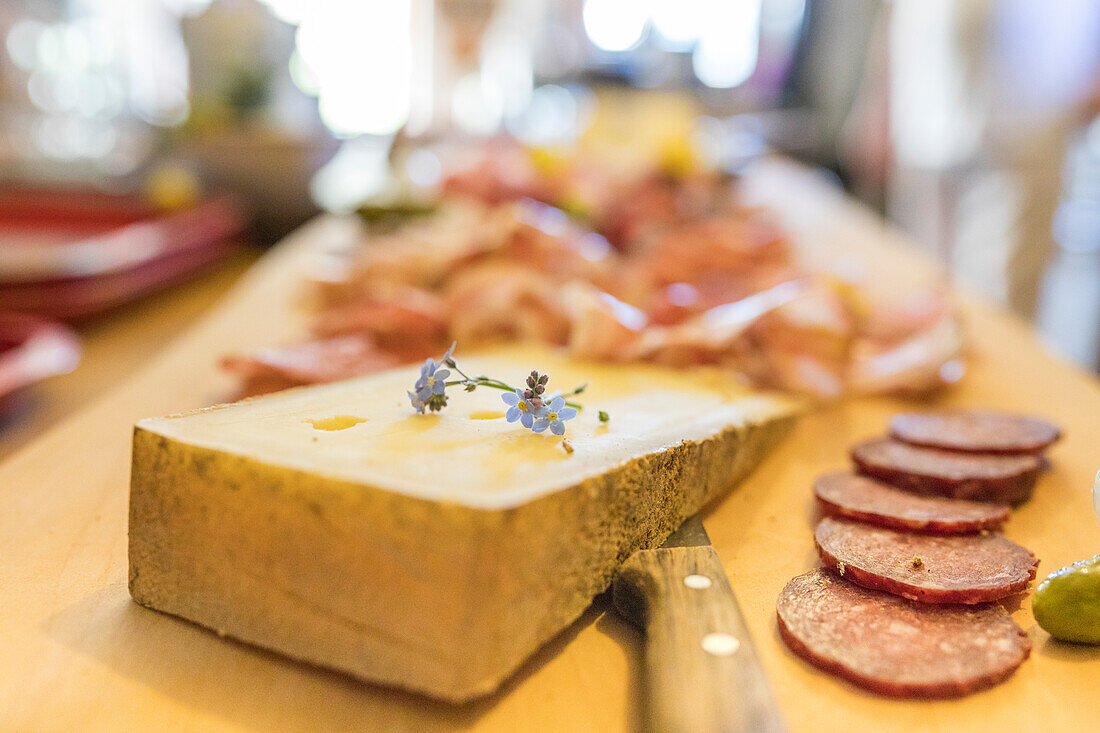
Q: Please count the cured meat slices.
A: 5